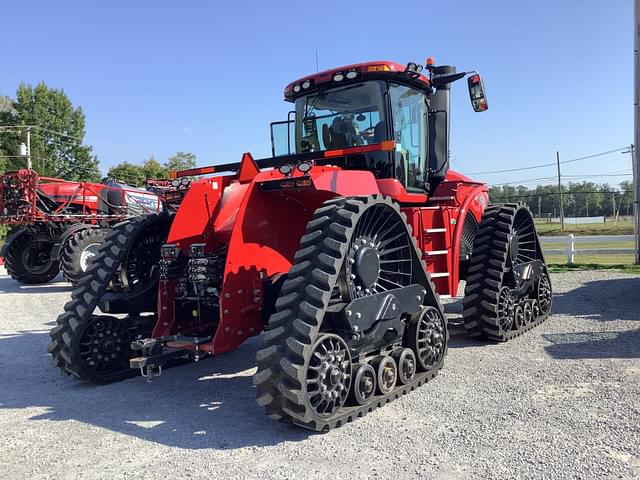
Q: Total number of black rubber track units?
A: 3